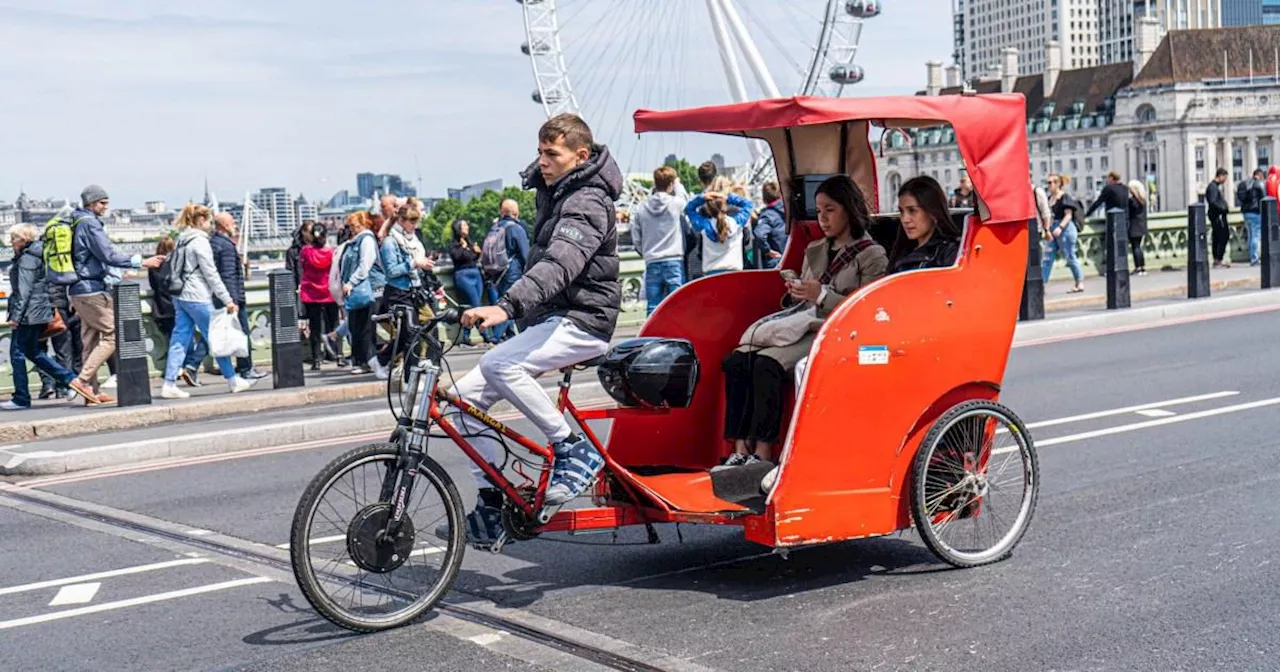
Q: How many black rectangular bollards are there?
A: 6